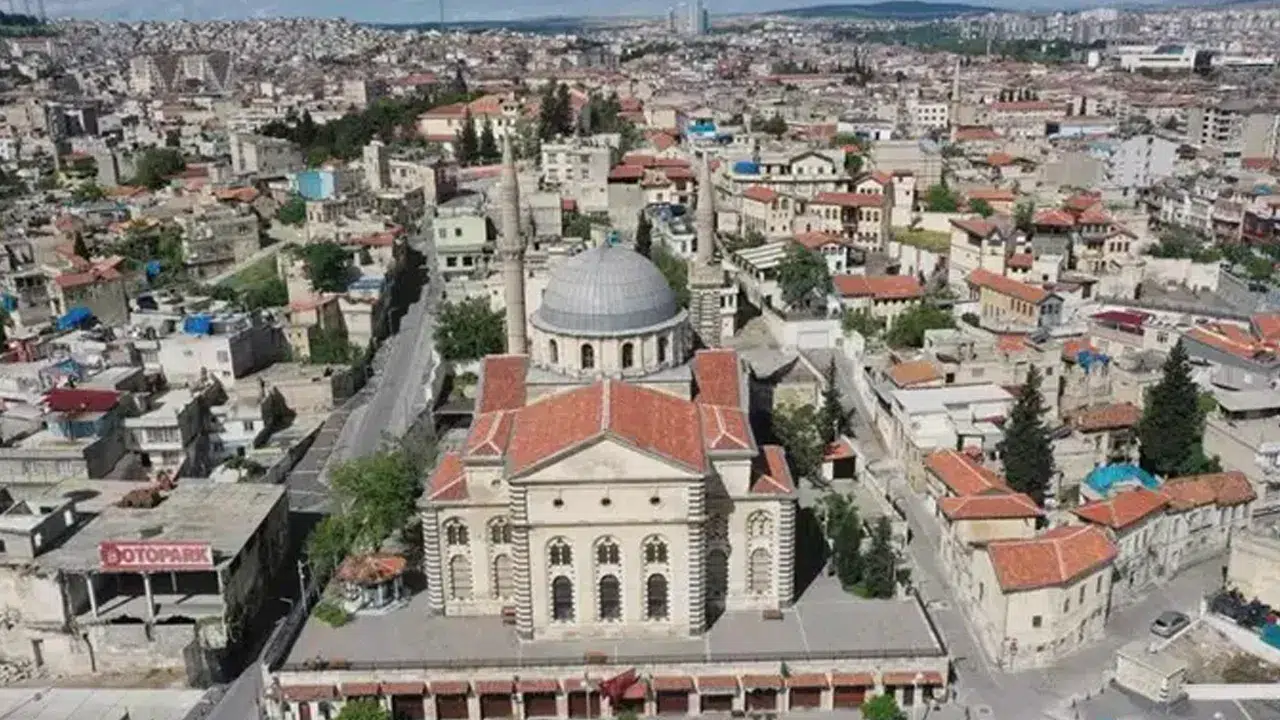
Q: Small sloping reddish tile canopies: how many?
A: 14